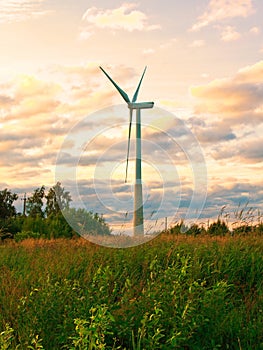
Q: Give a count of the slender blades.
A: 3